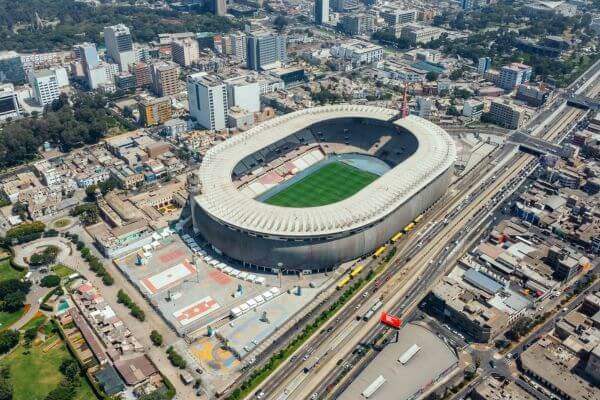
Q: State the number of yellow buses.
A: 6